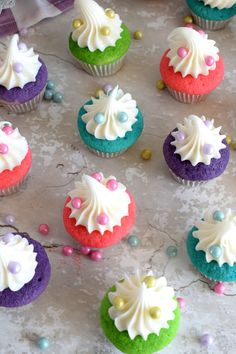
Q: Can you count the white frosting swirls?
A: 11